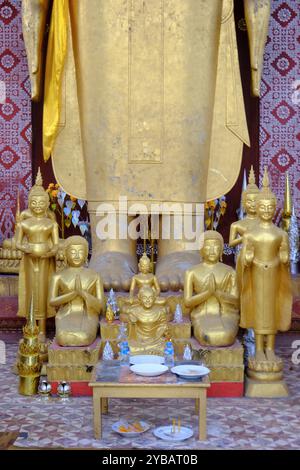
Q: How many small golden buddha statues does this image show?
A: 7